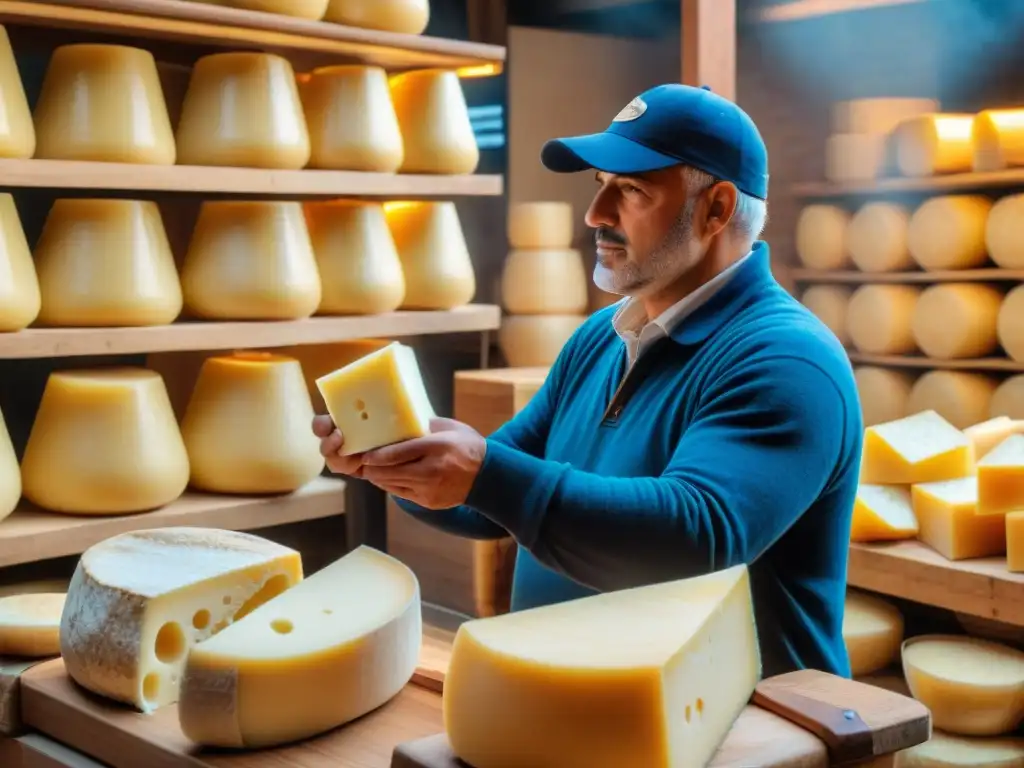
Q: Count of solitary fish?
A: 0